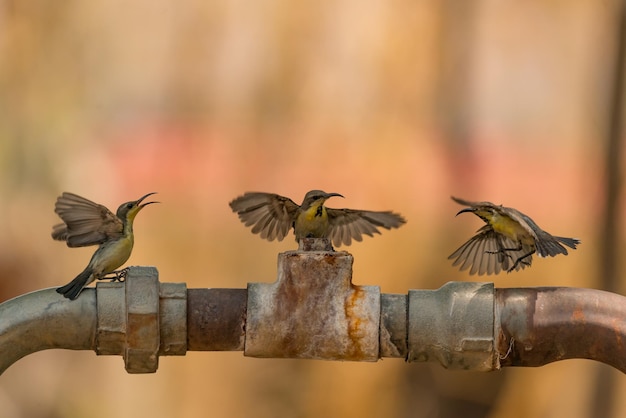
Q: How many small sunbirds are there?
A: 3